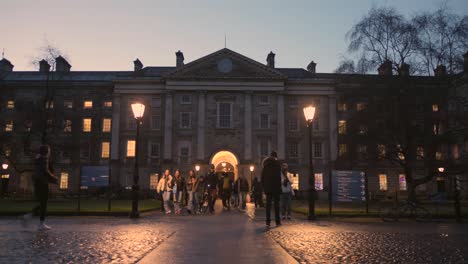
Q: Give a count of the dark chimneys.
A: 11